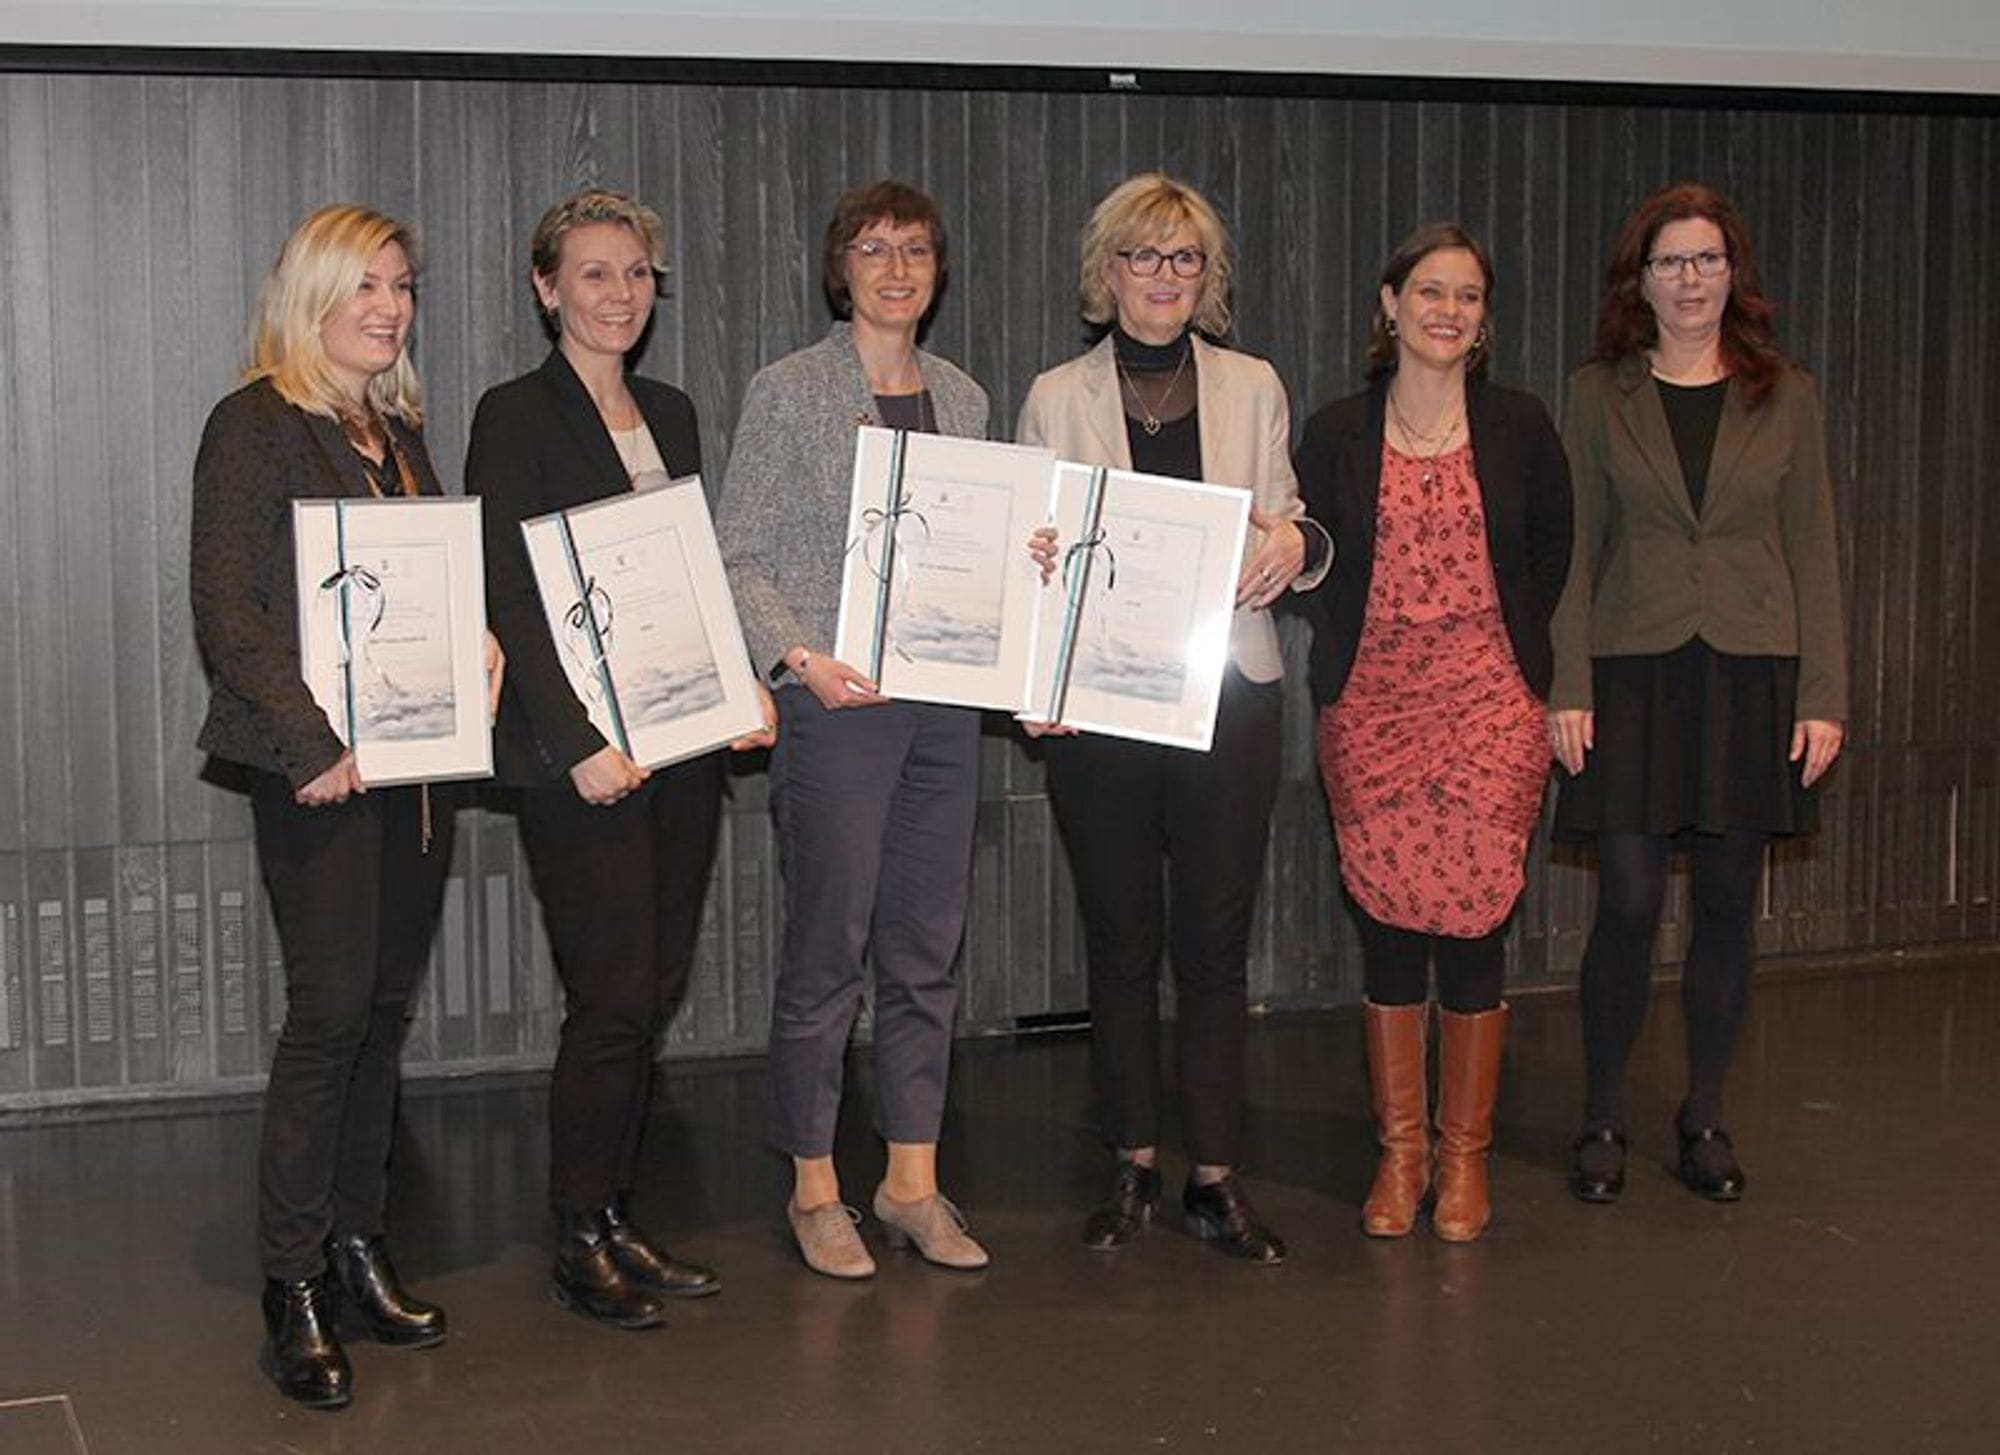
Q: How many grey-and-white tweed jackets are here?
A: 1